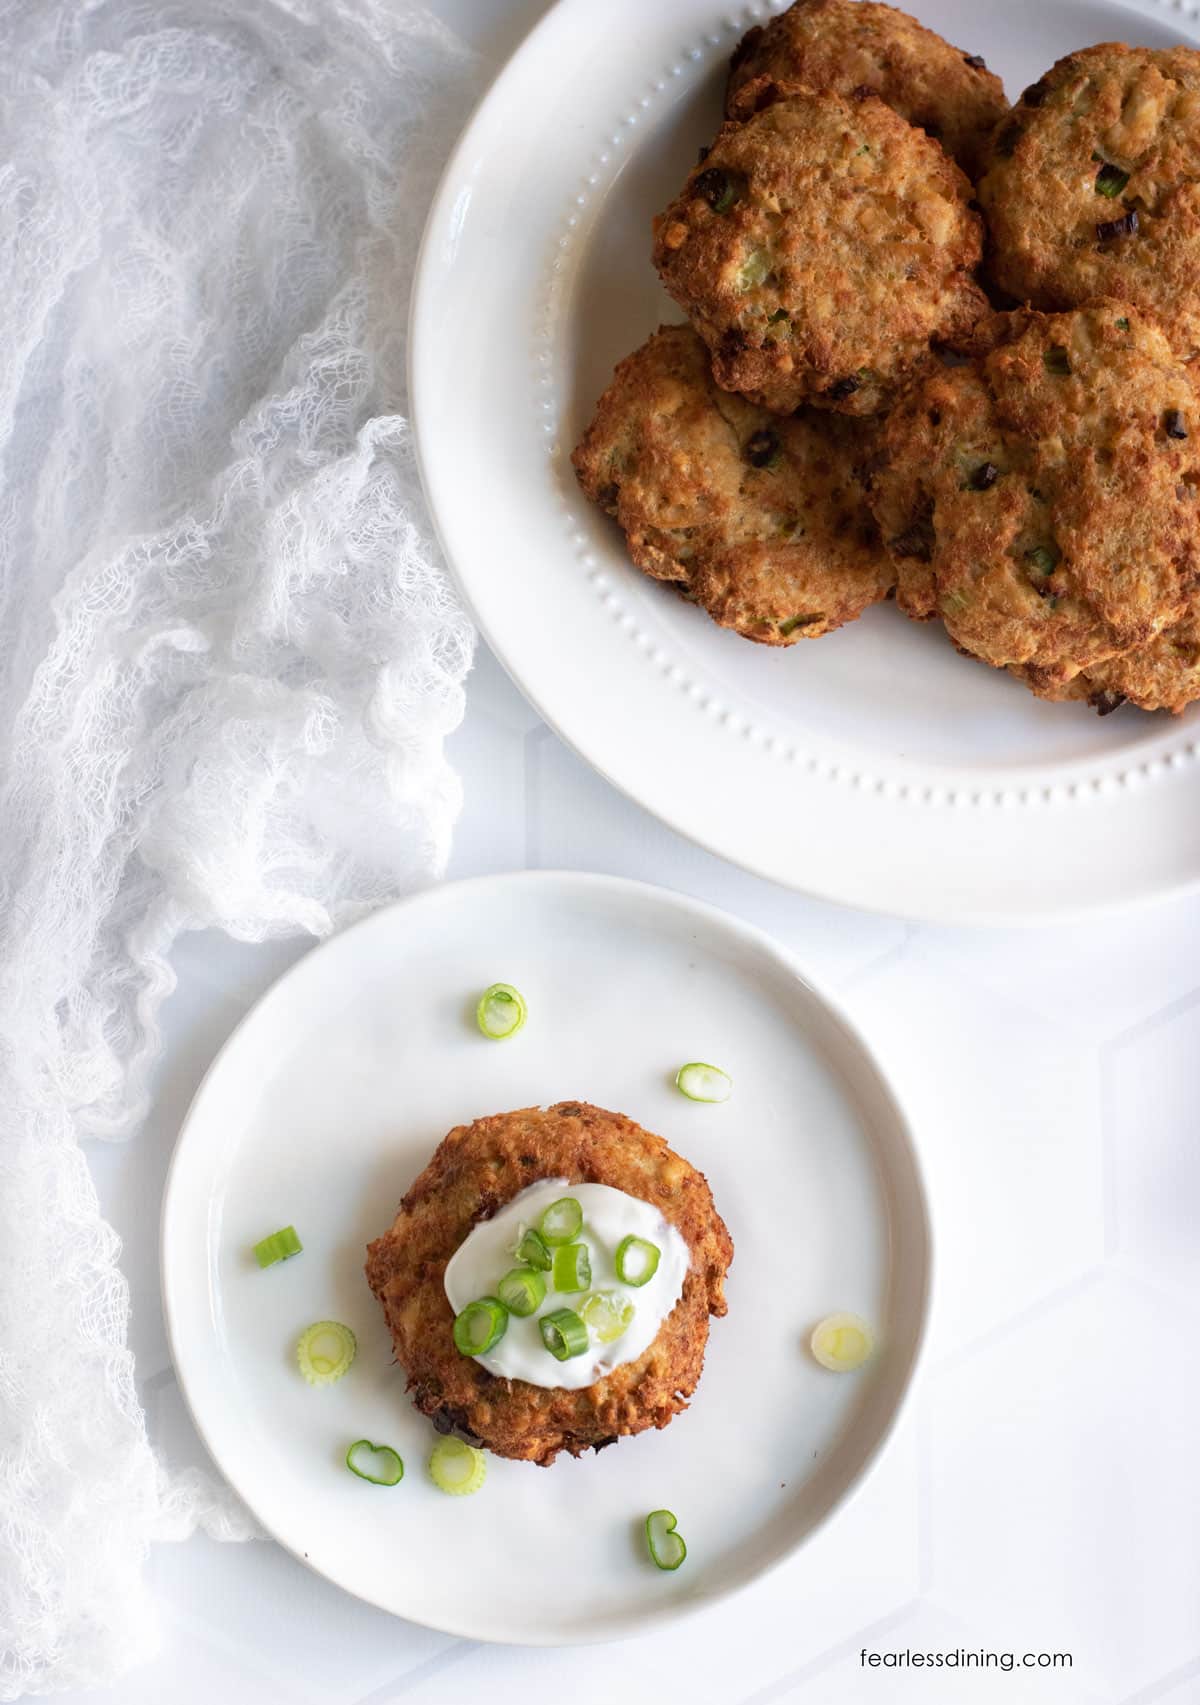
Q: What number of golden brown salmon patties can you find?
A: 7